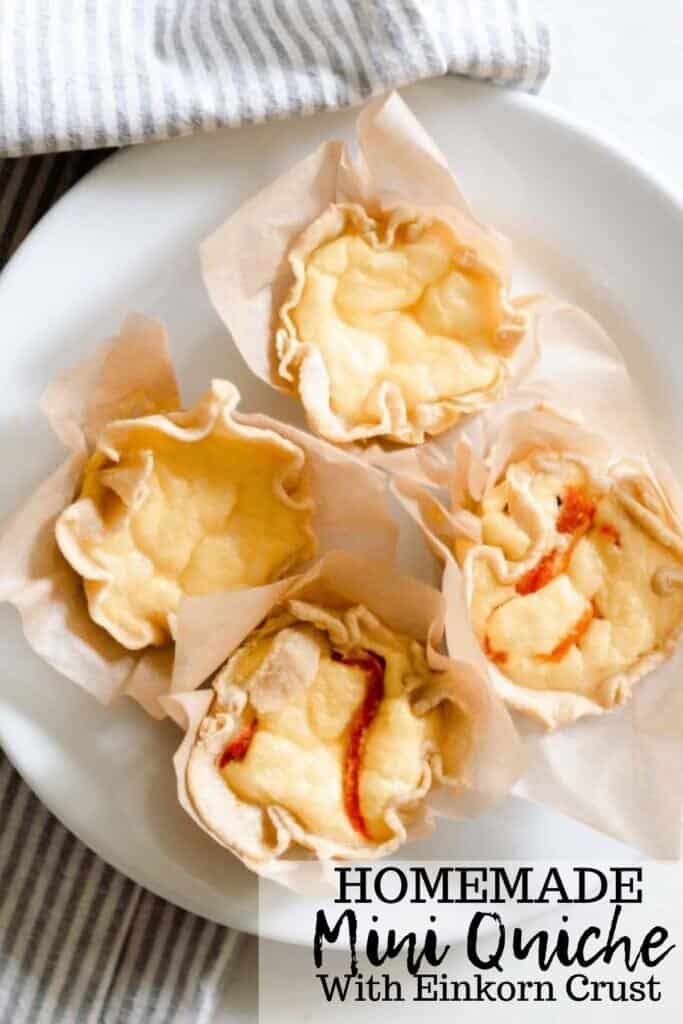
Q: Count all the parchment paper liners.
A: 4